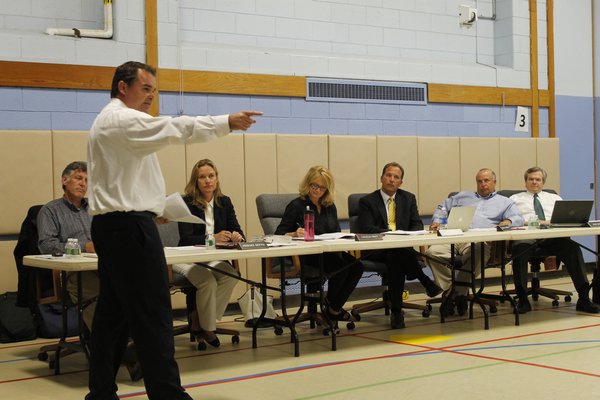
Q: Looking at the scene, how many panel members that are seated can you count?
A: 6